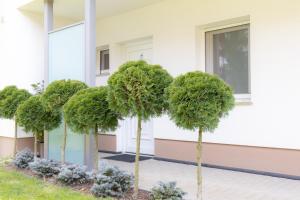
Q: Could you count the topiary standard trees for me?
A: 6